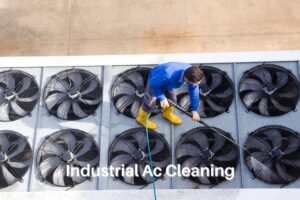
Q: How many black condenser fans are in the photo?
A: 10